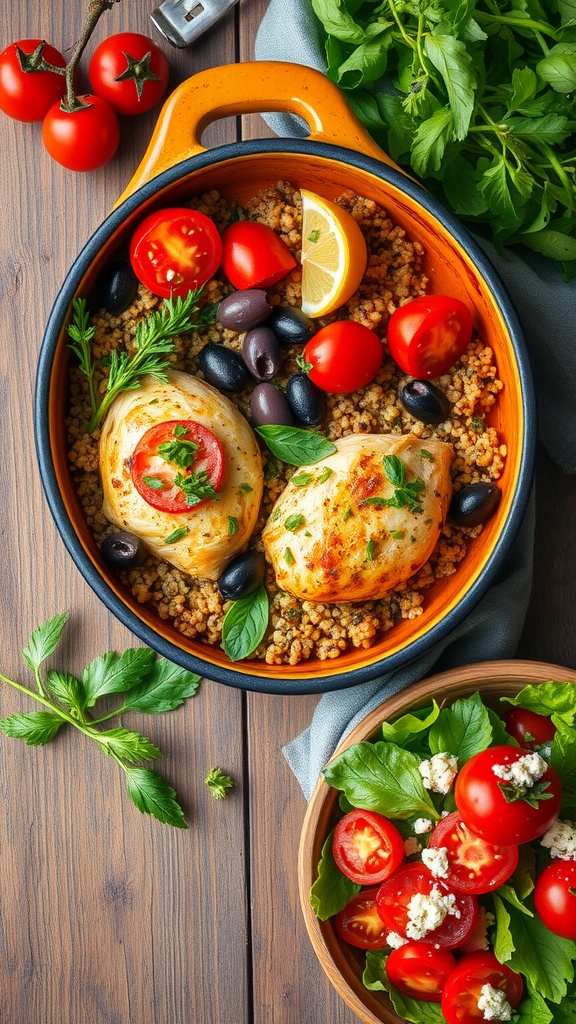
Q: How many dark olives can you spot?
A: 11